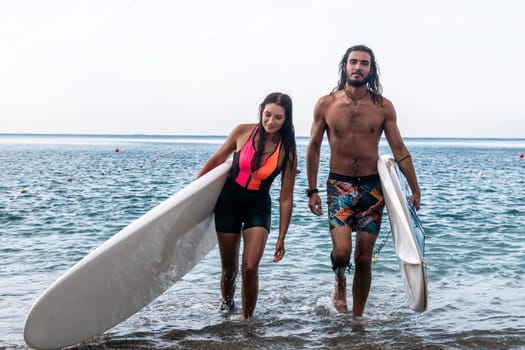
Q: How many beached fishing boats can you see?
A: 0